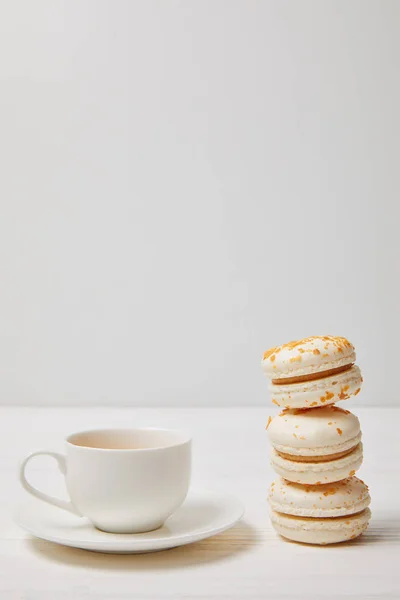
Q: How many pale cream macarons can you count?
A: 3